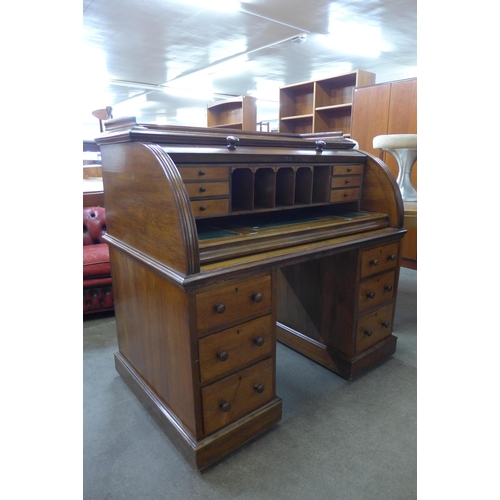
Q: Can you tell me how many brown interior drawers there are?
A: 6